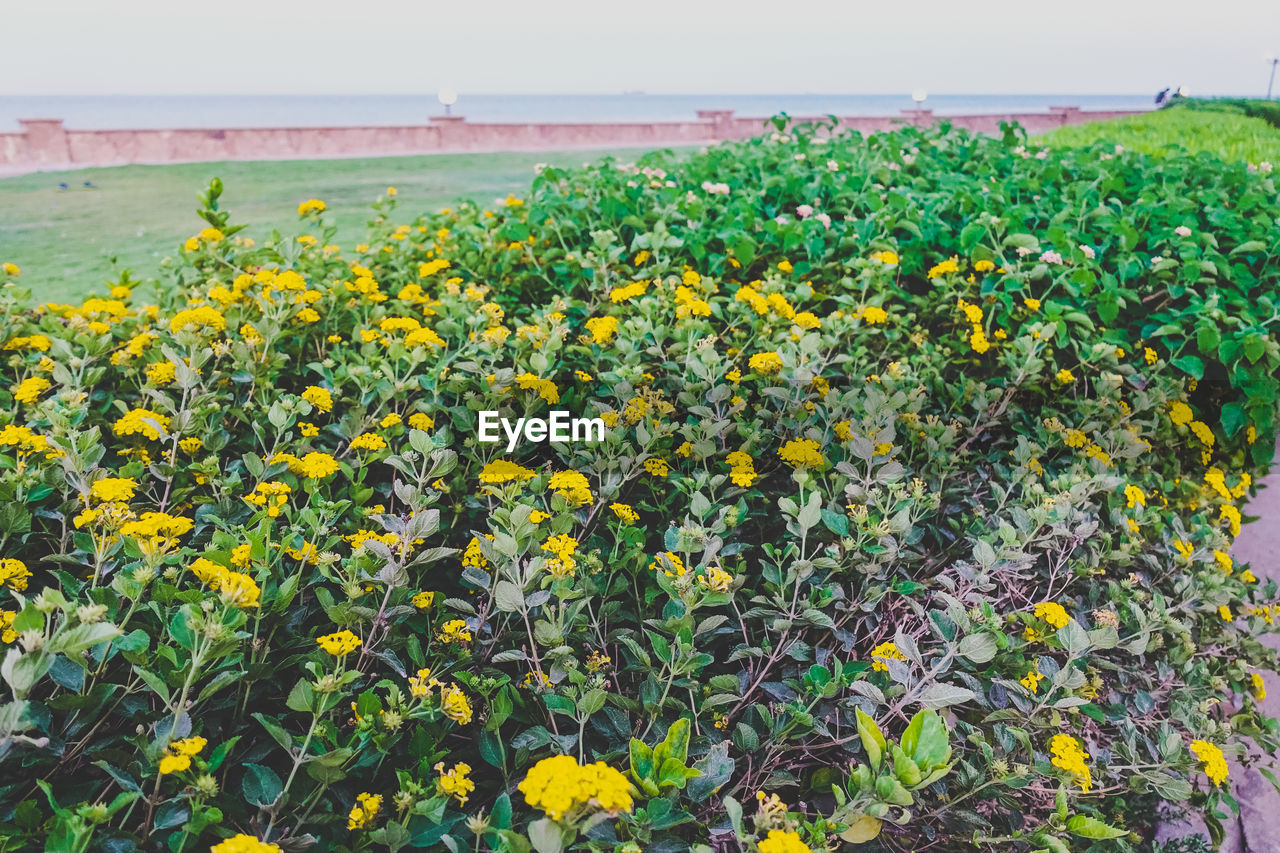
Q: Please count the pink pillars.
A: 5